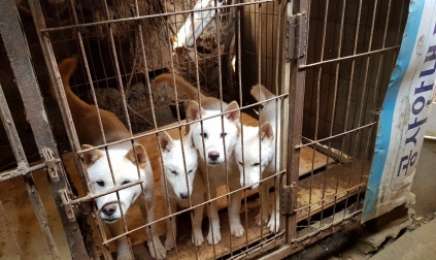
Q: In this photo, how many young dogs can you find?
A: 4